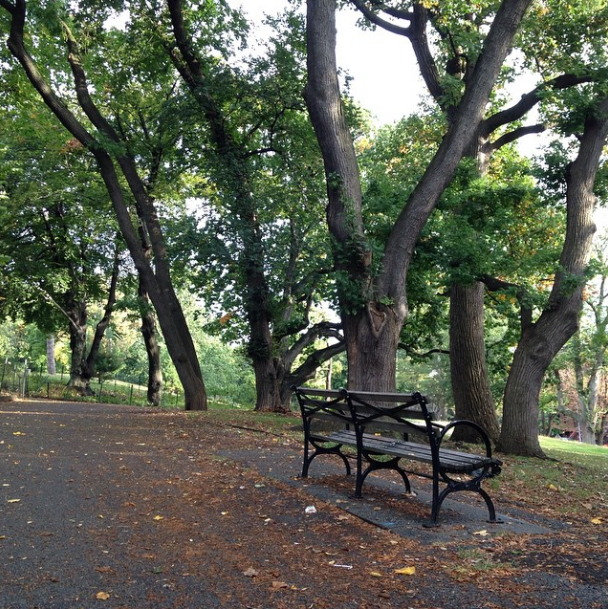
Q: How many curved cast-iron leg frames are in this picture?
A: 3